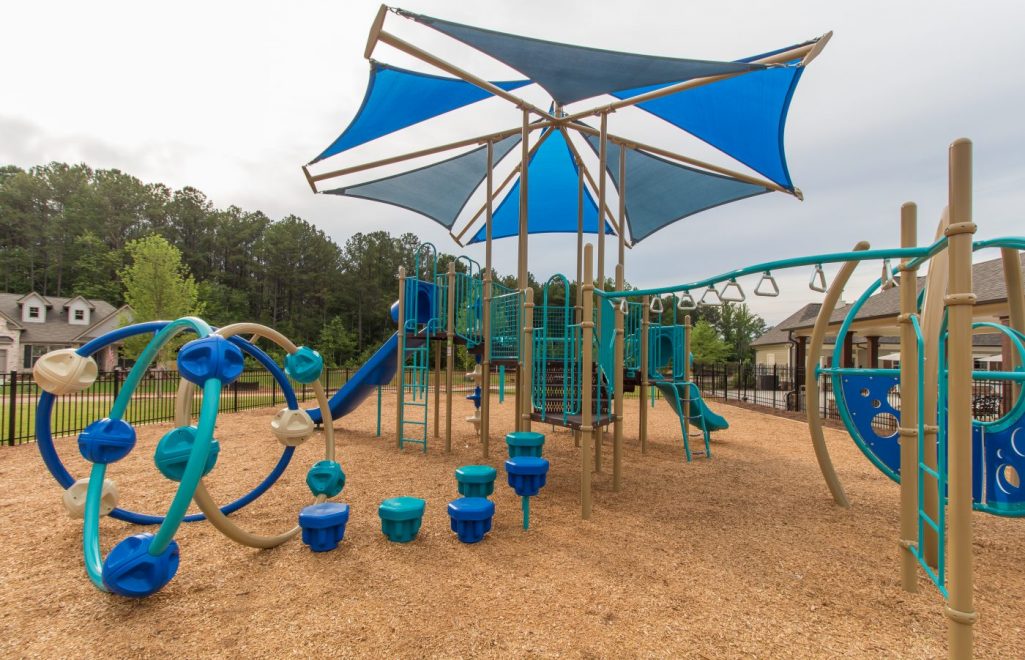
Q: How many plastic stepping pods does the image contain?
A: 6